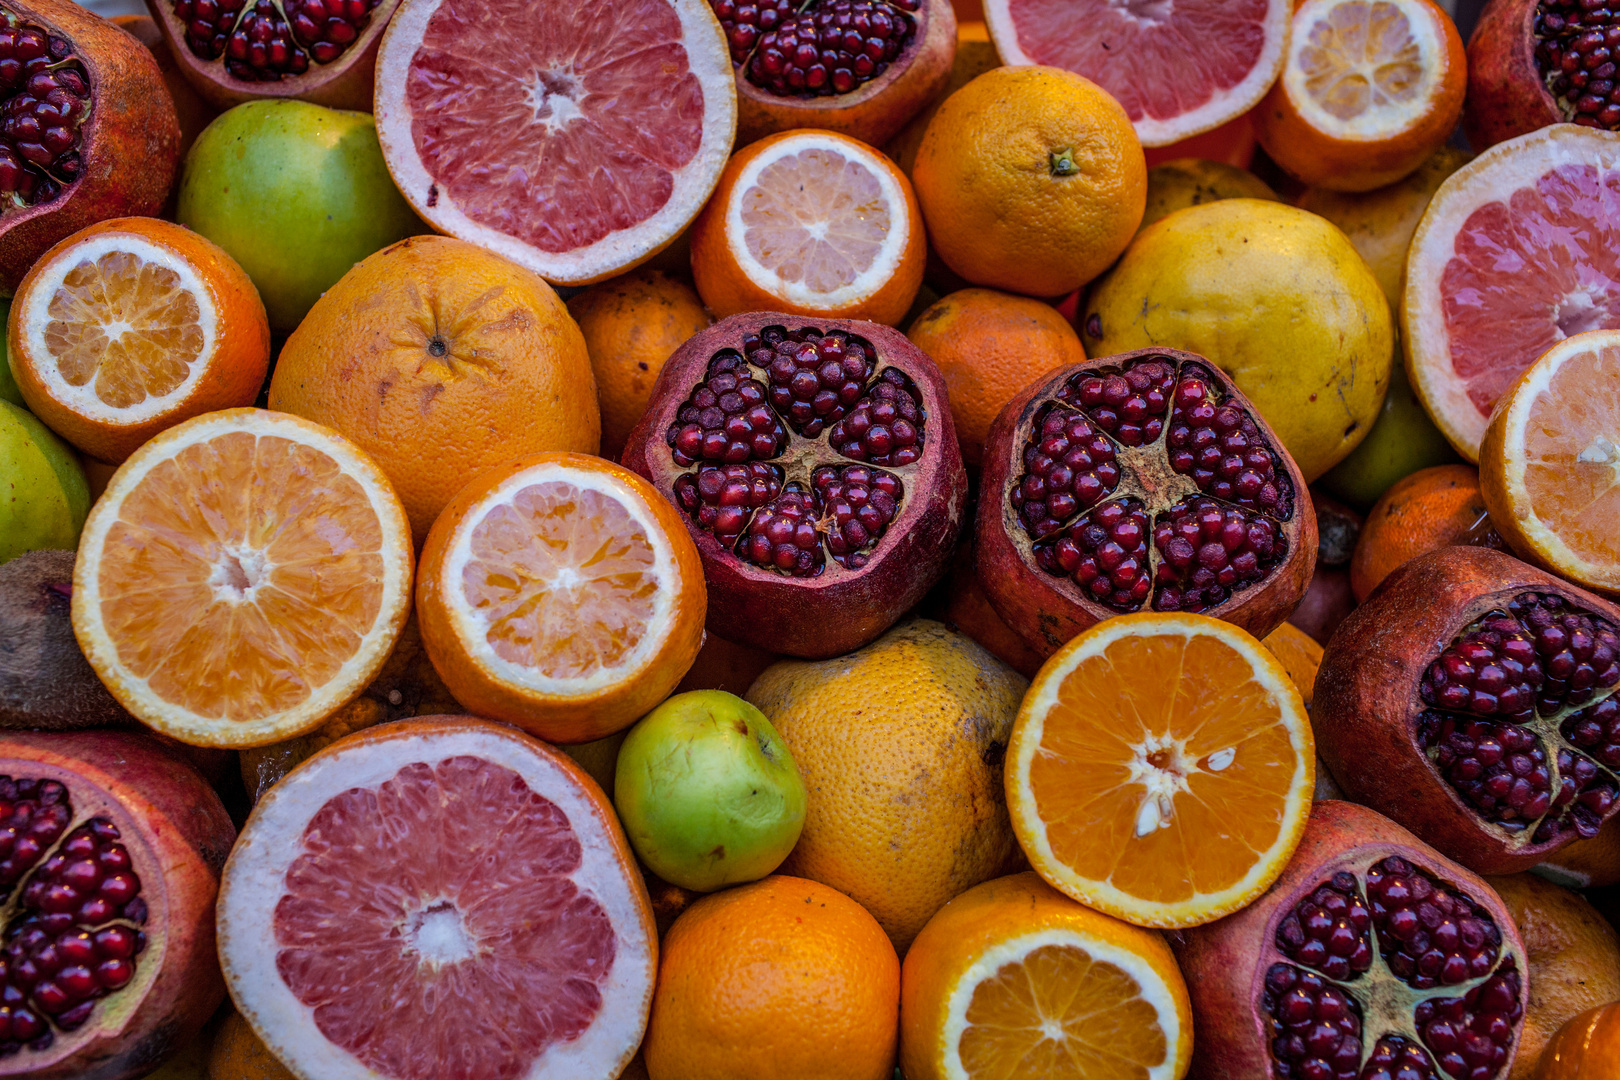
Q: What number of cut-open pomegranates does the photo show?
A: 9